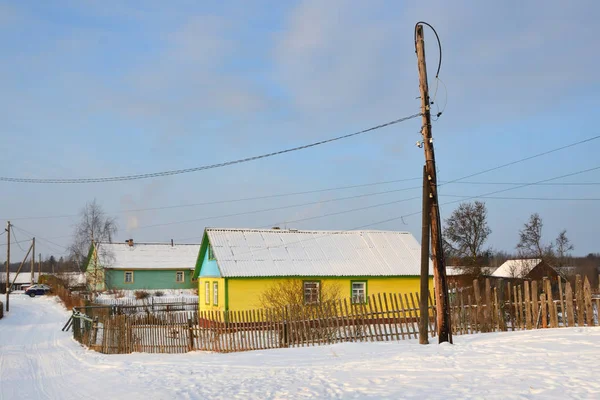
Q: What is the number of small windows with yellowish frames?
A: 2